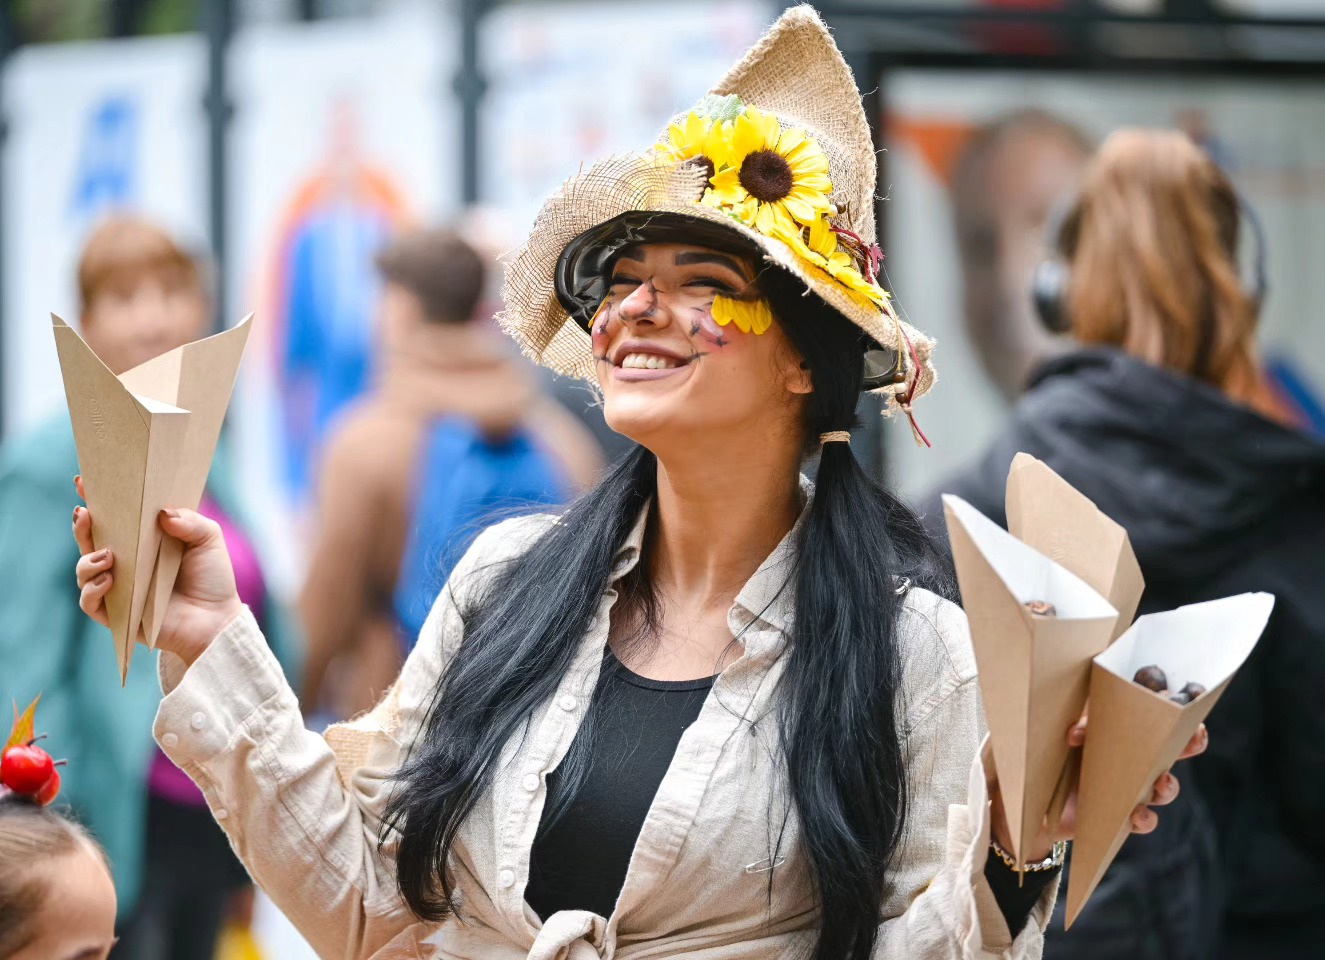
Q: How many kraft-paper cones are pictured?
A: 5